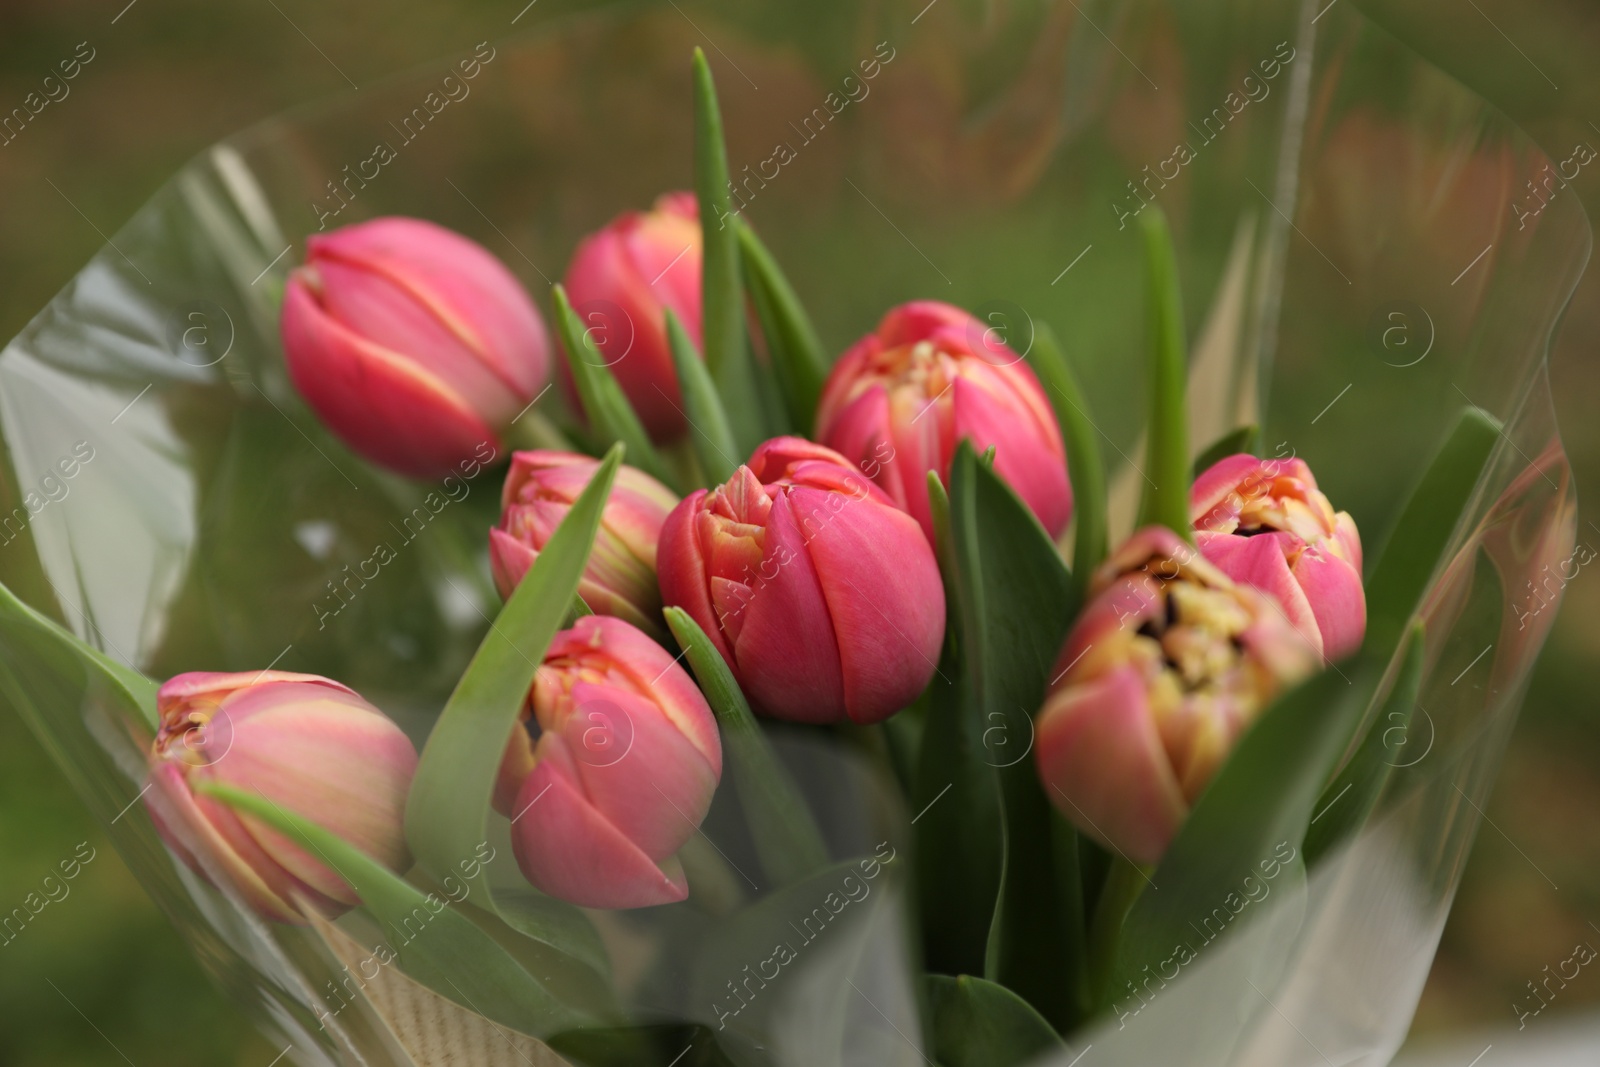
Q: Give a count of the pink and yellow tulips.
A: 9